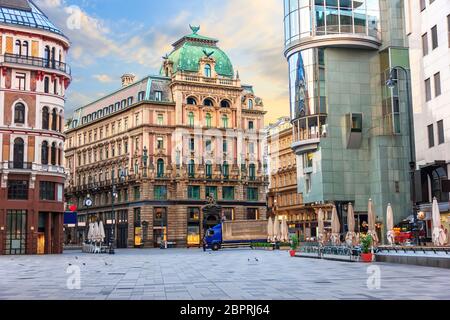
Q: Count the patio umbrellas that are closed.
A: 12